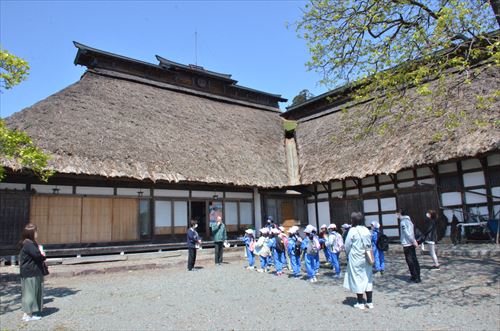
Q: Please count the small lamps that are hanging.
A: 3